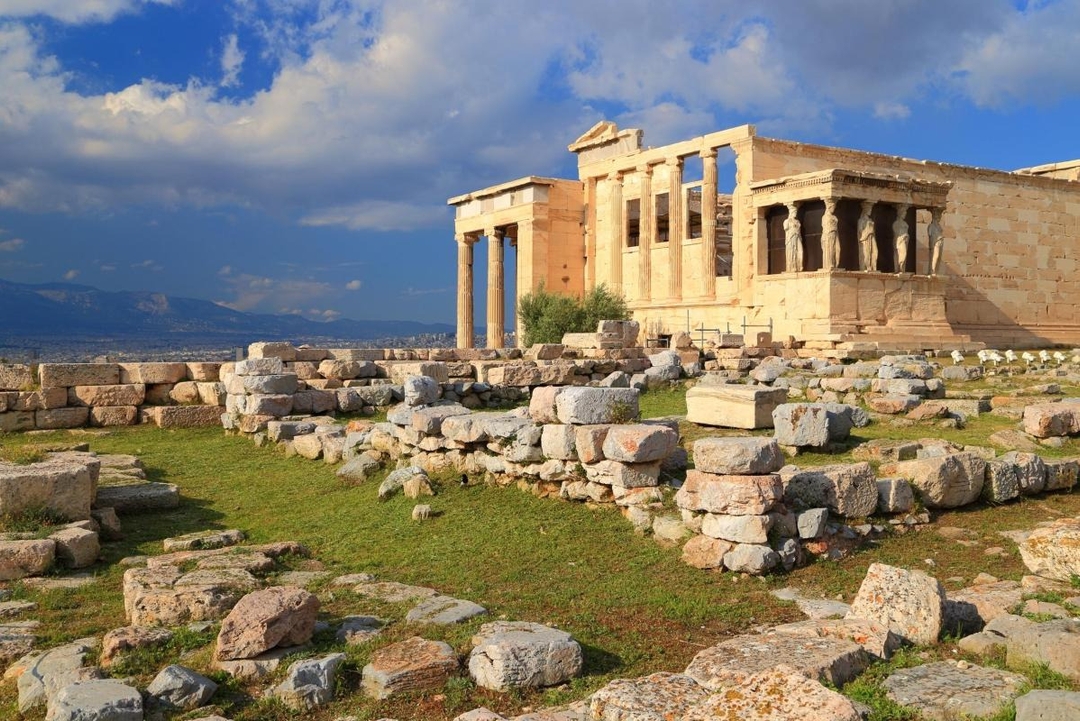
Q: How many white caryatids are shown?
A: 5